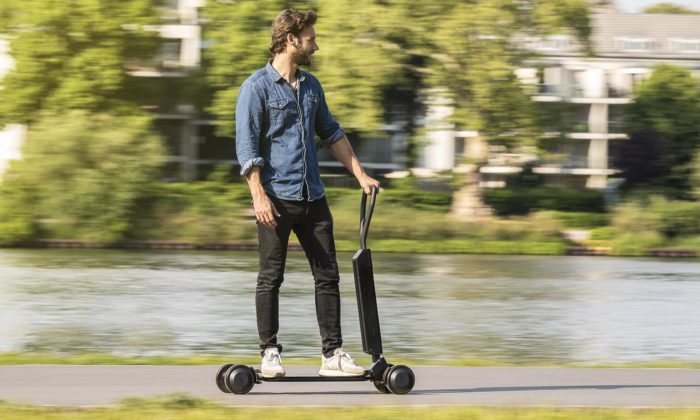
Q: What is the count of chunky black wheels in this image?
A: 4